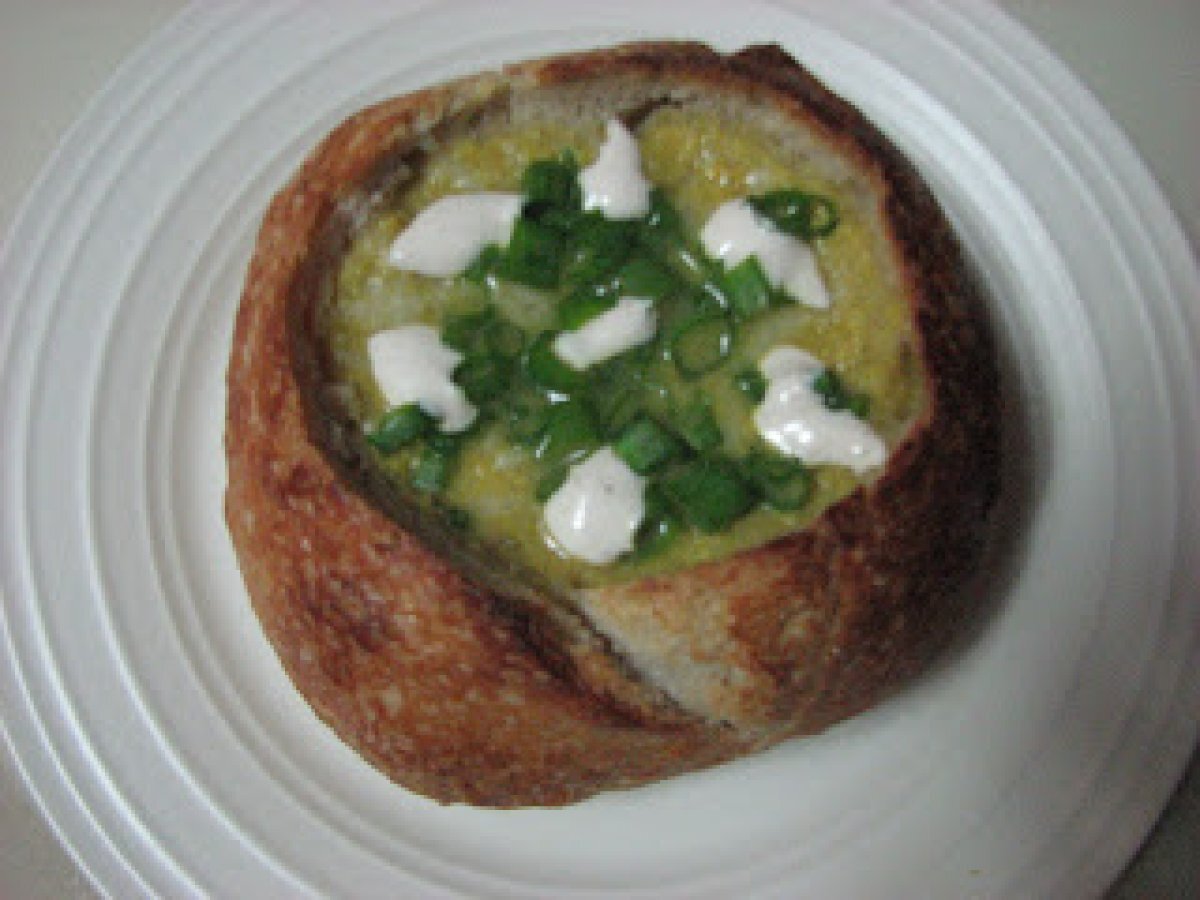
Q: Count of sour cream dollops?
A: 7